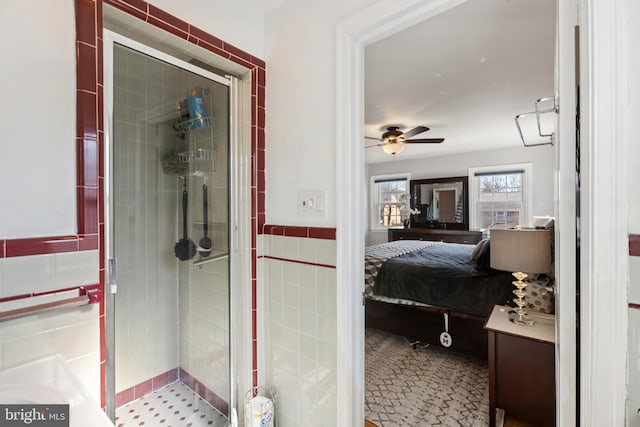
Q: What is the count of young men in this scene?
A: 0